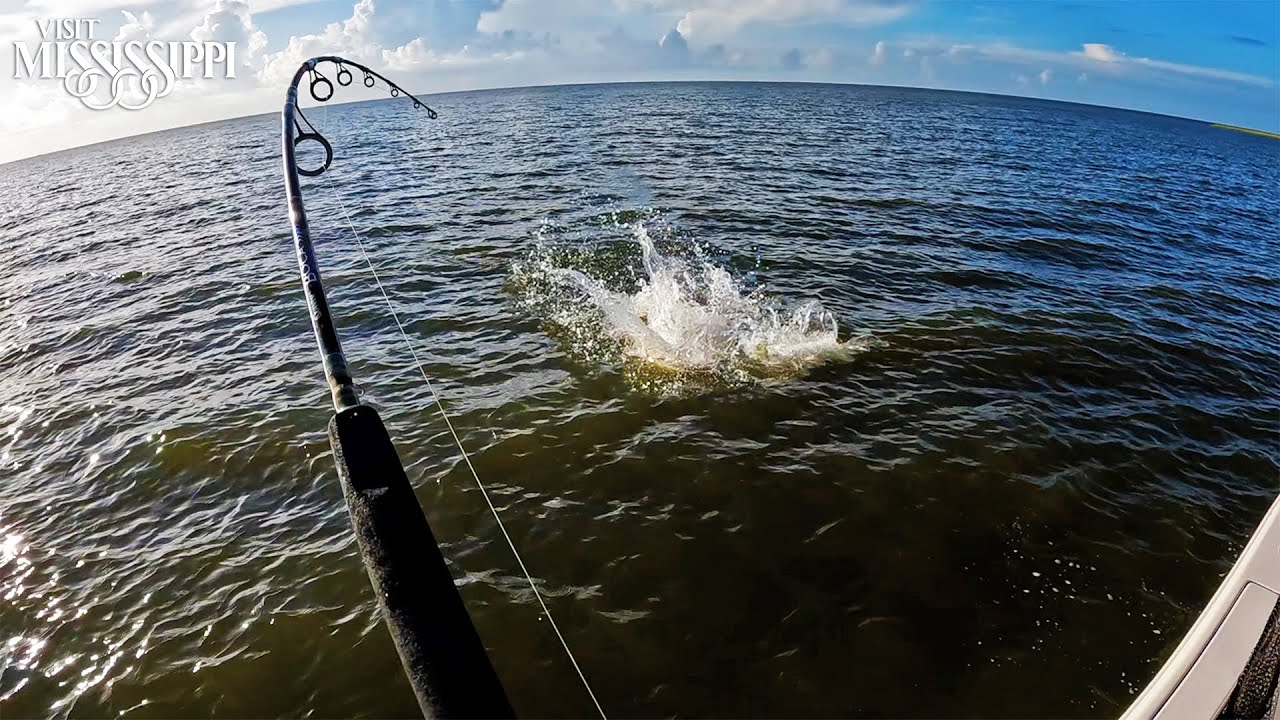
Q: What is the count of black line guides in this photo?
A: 7